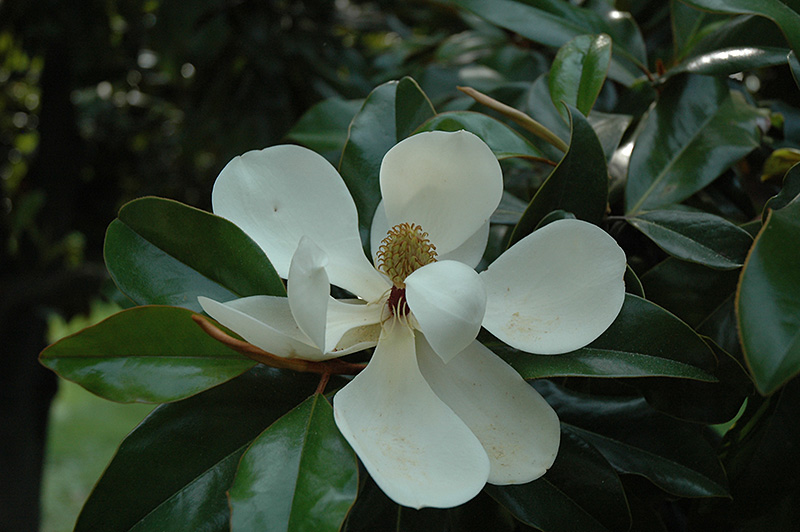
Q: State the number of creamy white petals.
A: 9